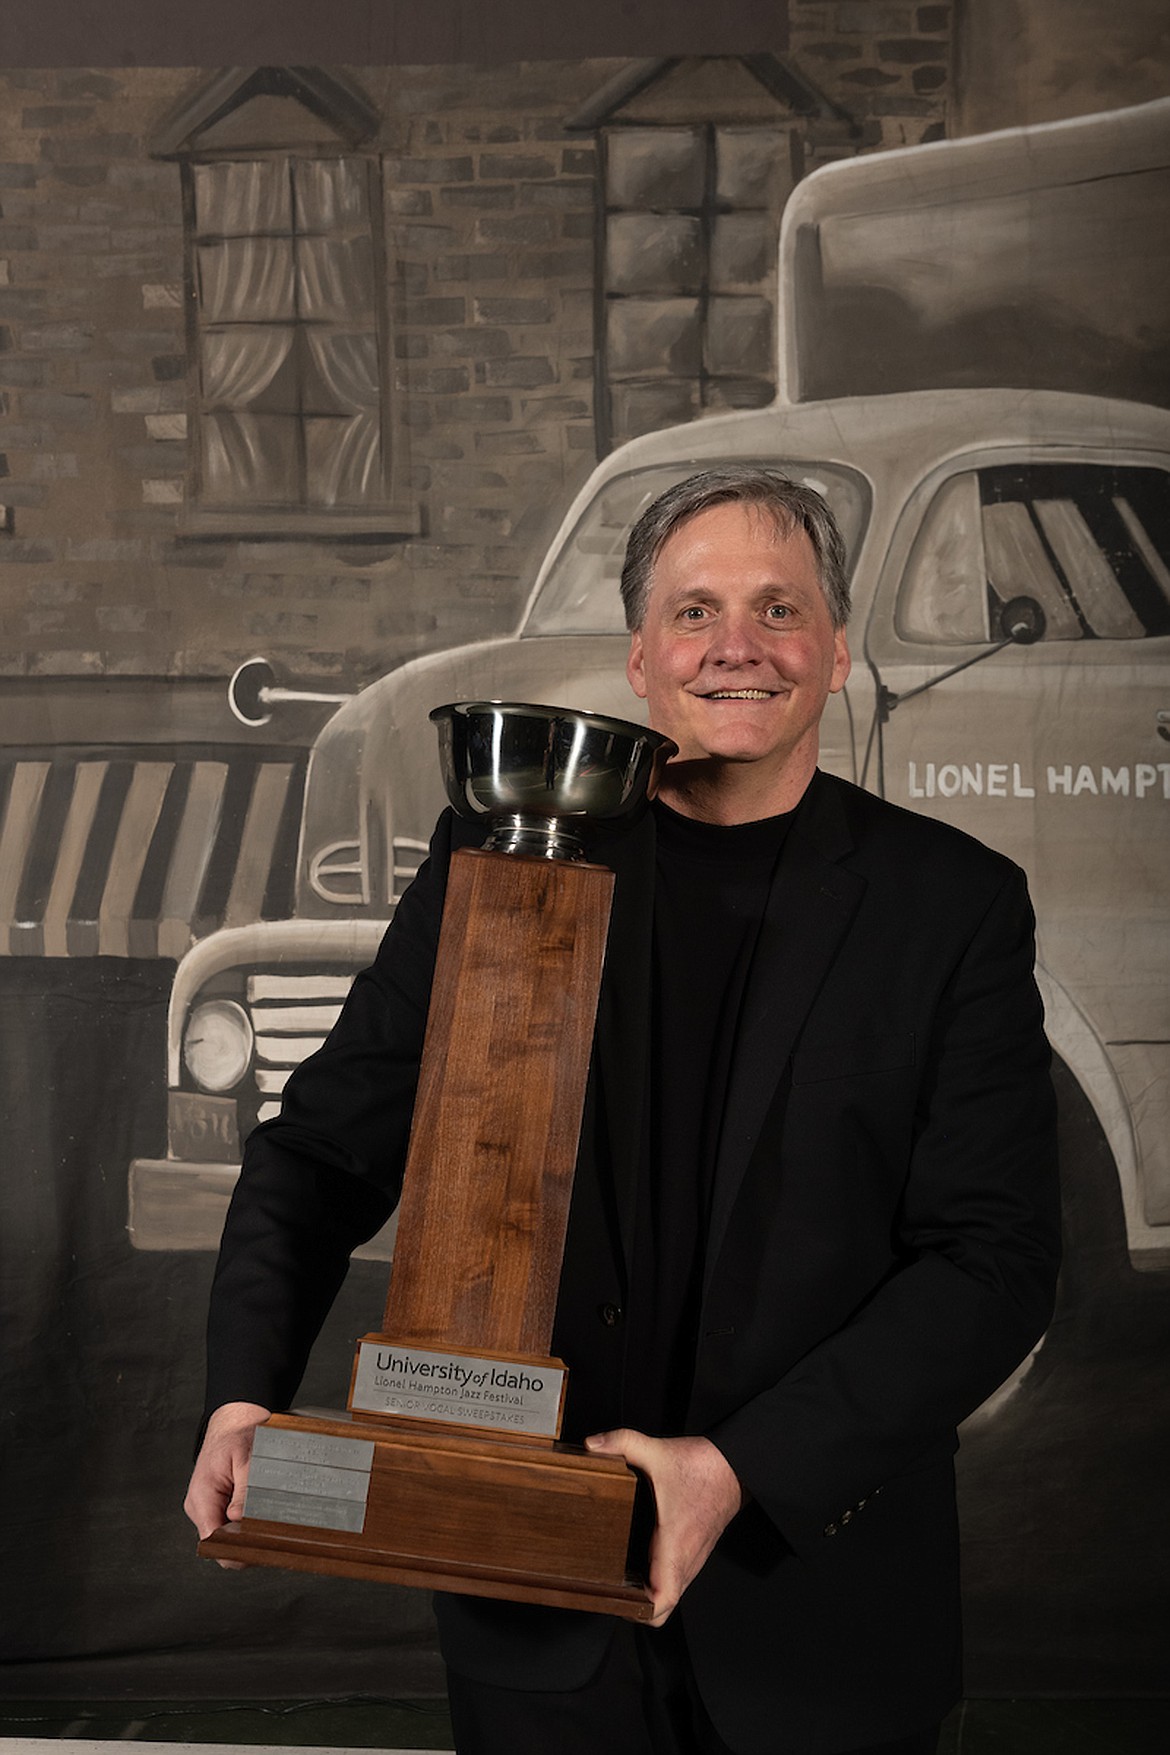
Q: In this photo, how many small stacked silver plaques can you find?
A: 3